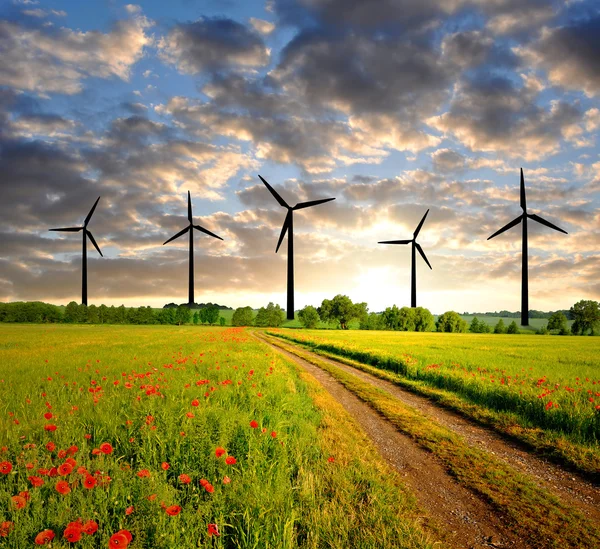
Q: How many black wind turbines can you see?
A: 5